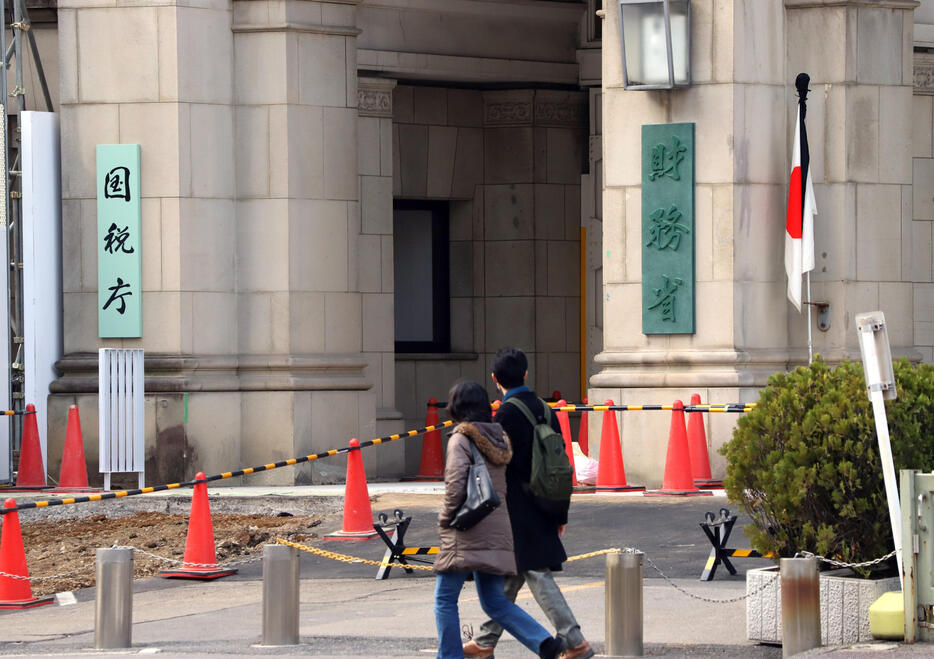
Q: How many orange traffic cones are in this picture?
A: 13